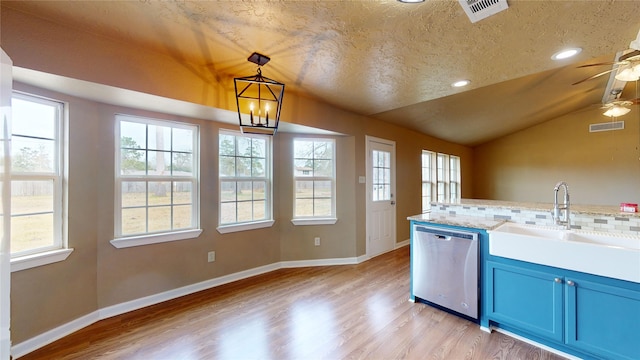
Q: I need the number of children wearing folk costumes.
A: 0